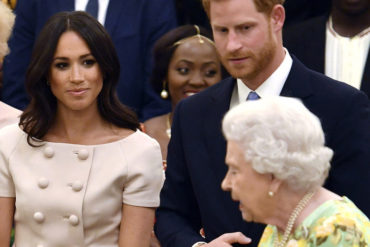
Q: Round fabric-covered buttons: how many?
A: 6